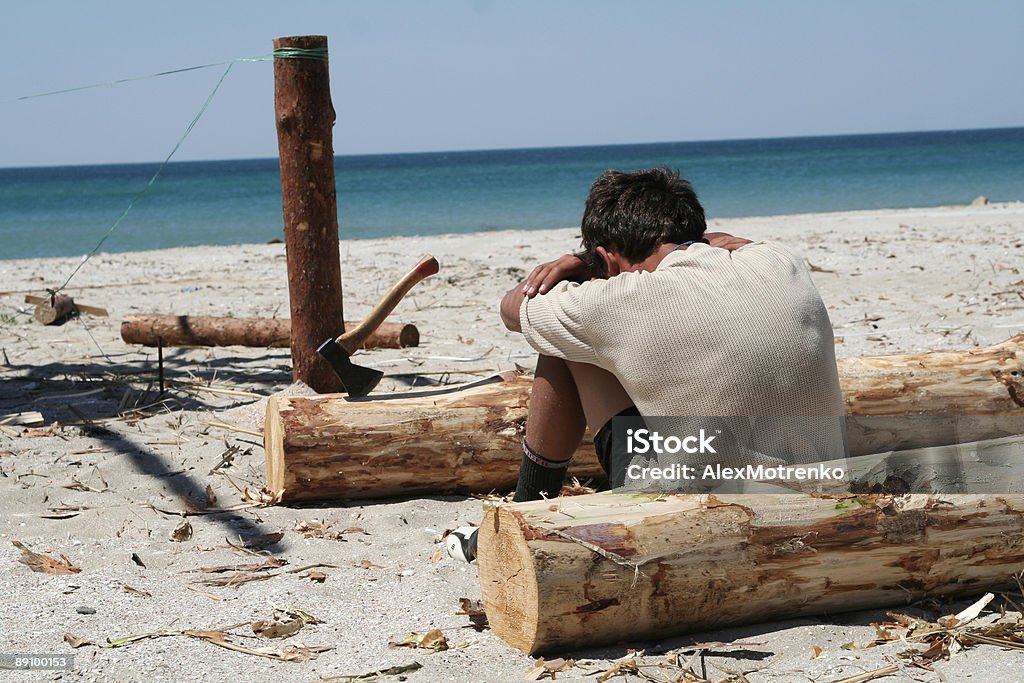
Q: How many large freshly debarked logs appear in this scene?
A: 2